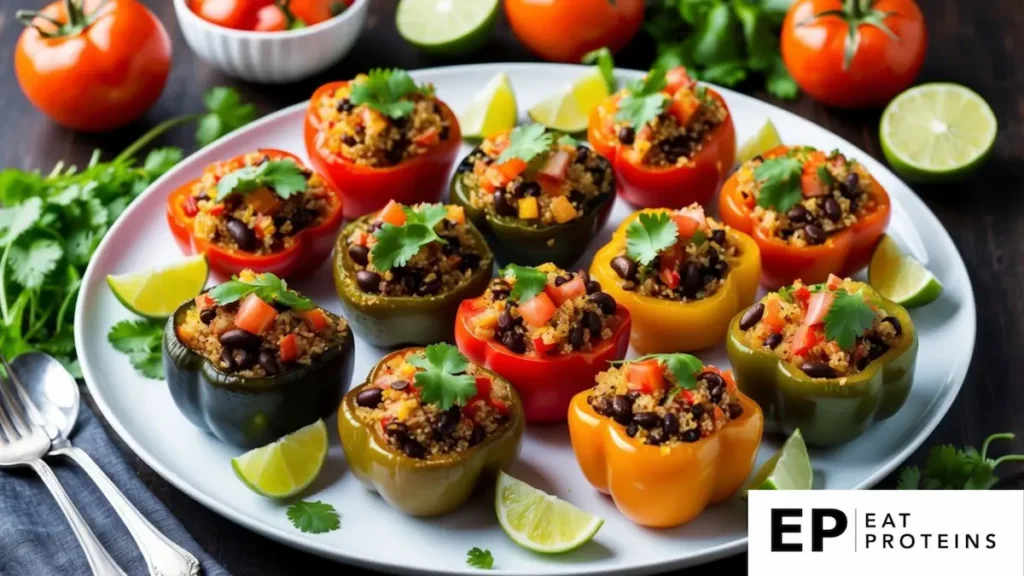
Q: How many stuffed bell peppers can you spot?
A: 12